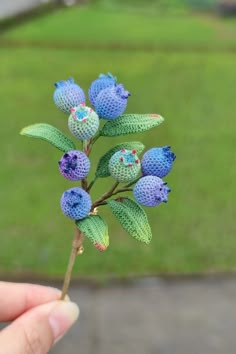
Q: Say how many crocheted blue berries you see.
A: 7